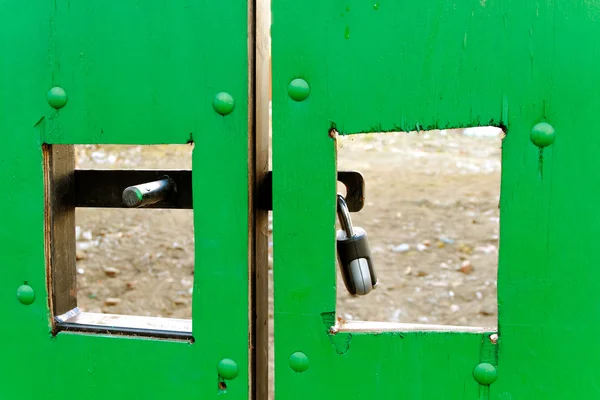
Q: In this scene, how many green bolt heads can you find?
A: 8